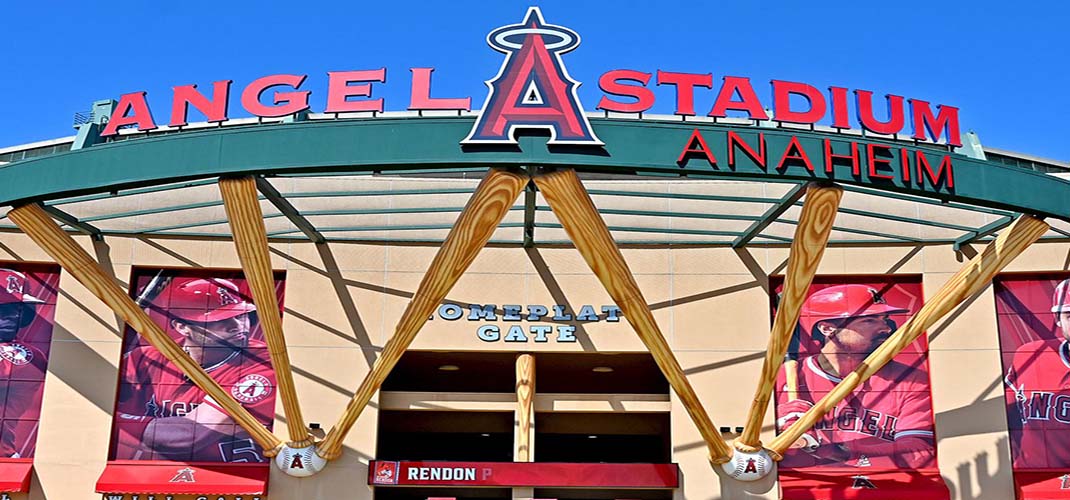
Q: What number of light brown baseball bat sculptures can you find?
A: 7